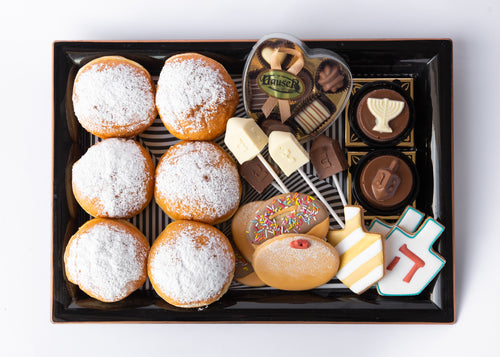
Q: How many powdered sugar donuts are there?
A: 6